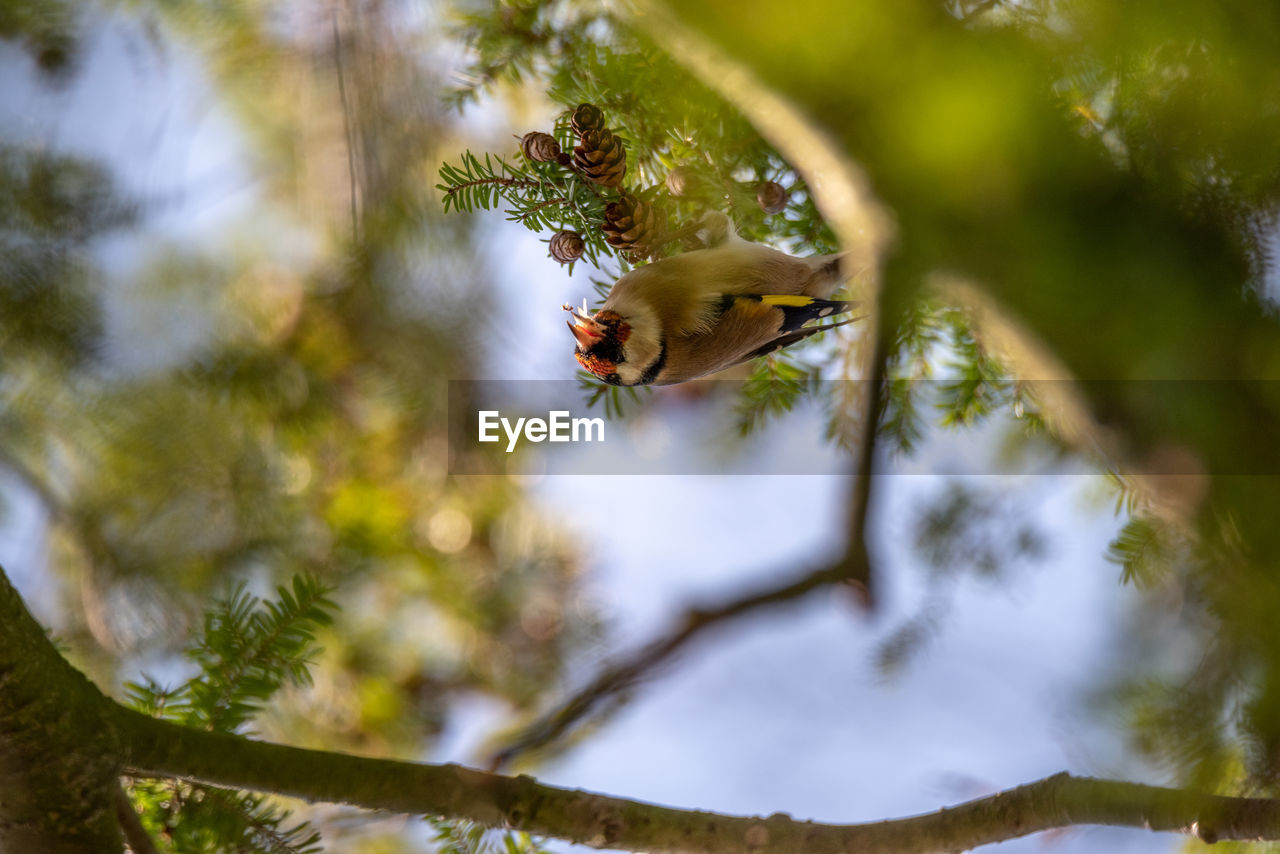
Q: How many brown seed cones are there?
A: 7